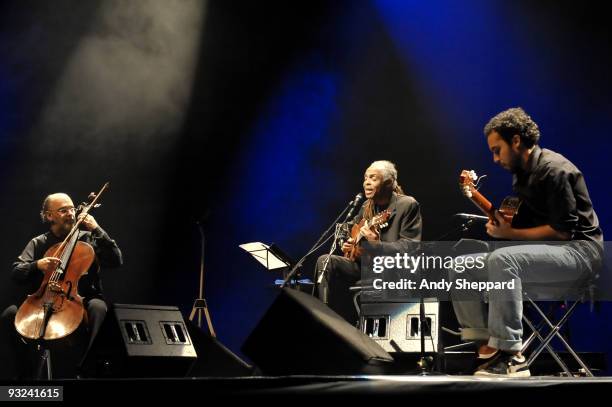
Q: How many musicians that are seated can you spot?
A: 3